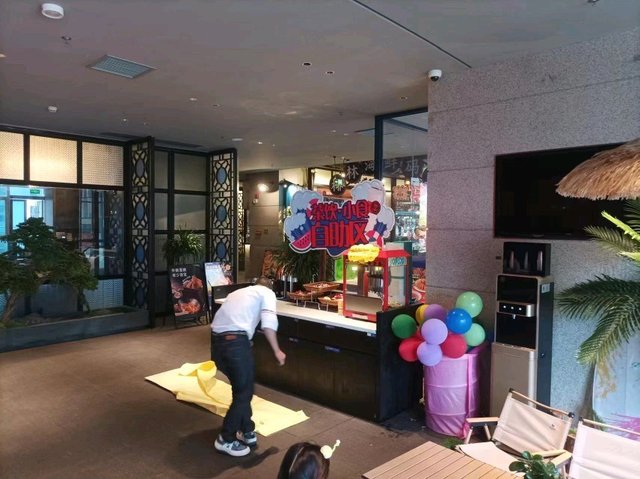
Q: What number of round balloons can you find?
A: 10